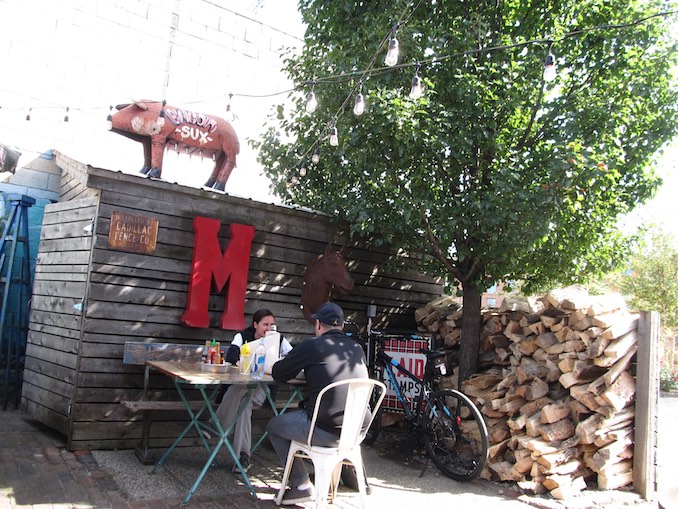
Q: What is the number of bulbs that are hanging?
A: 15